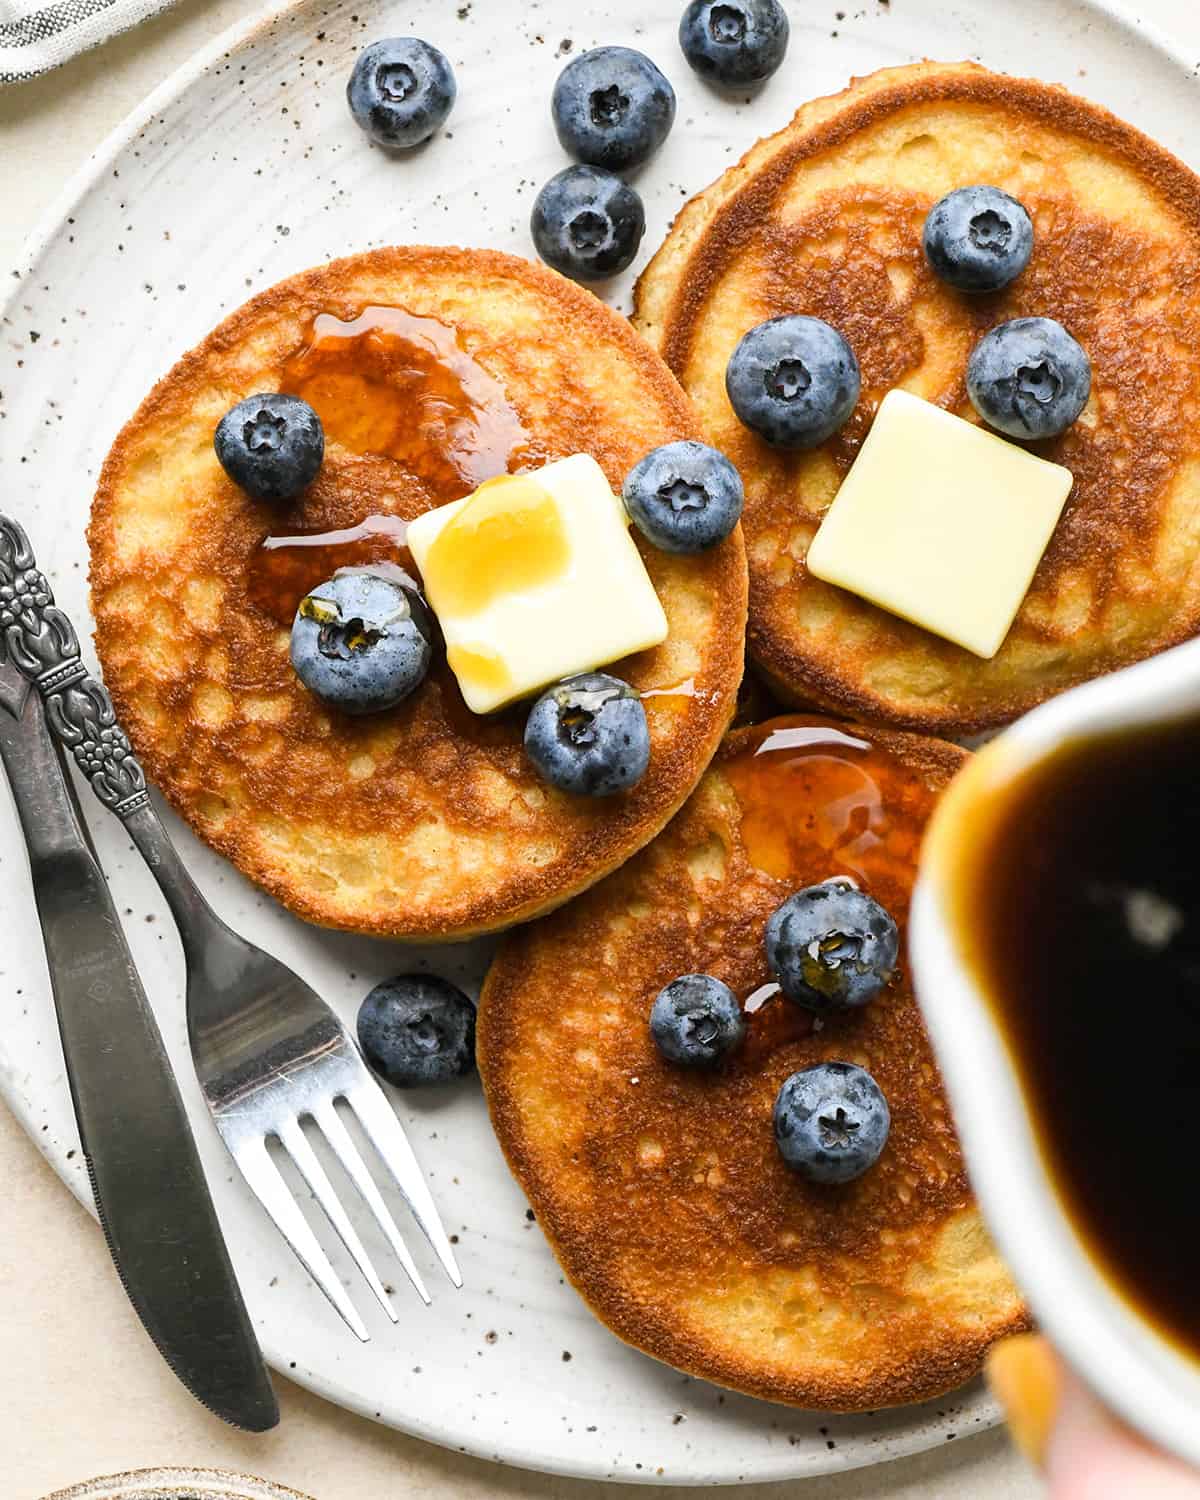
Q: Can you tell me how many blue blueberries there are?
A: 15